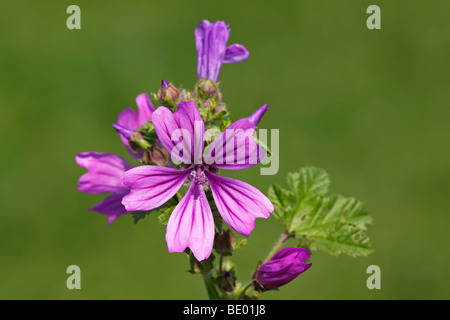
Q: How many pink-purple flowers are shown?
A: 5